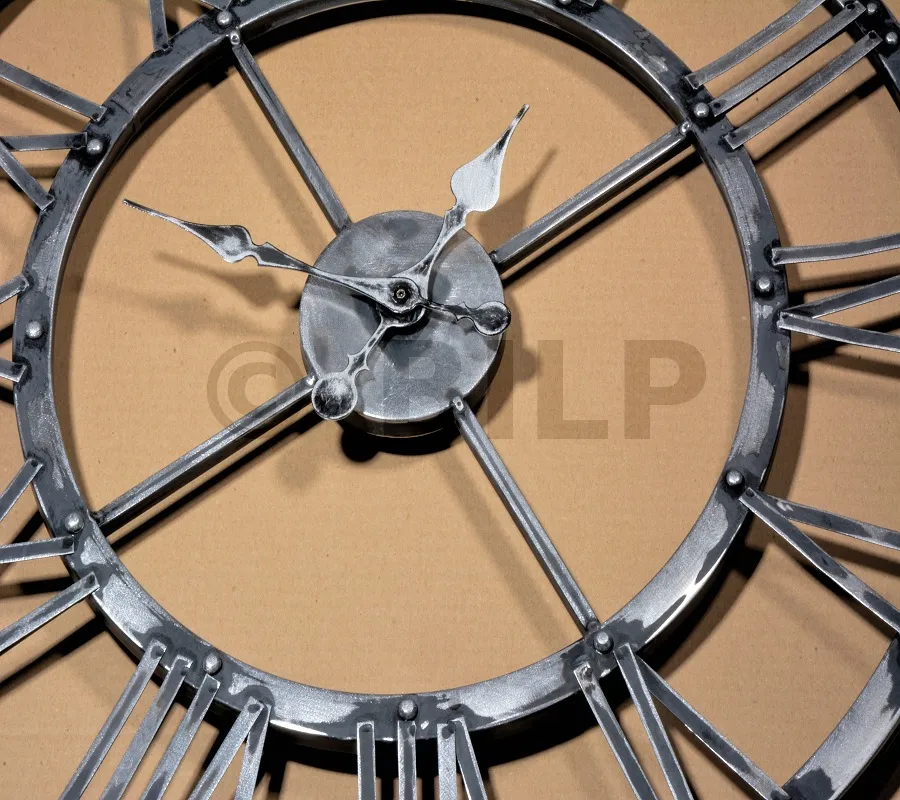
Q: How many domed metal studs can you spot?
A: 13